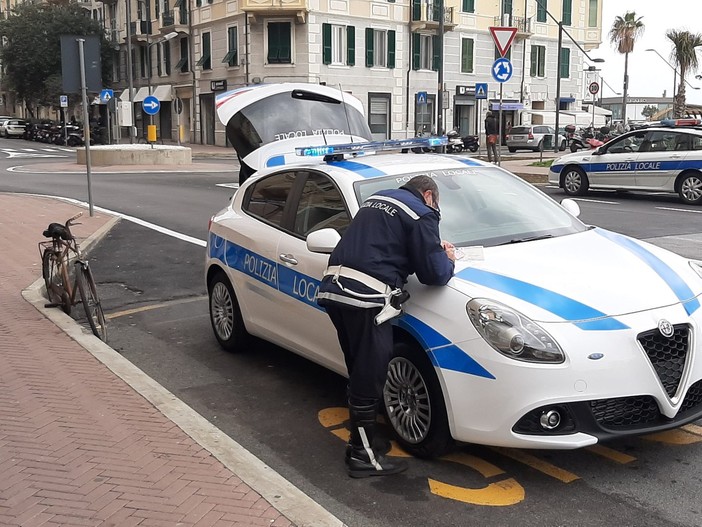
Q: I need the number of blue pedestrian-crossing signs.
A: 3